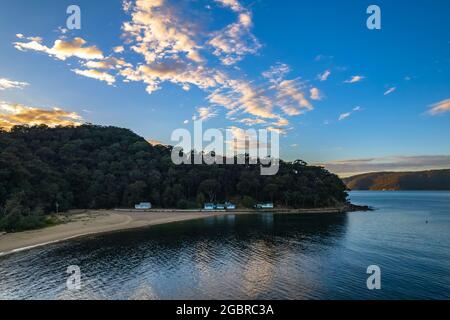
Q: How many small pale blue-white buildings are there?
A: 5